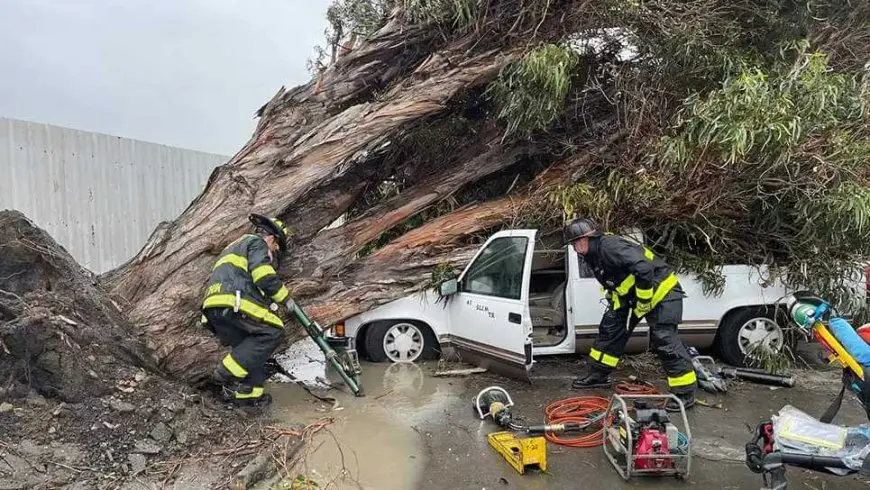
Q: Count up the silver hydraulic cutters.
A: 1